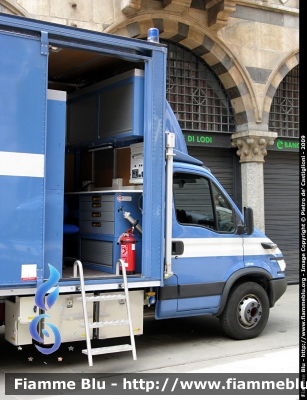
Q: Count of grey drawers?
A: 4